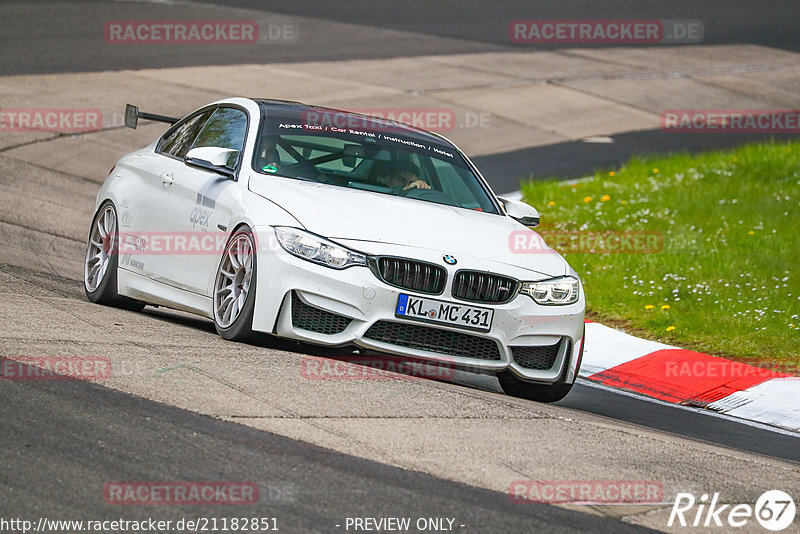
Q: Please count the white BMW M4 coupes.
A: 1